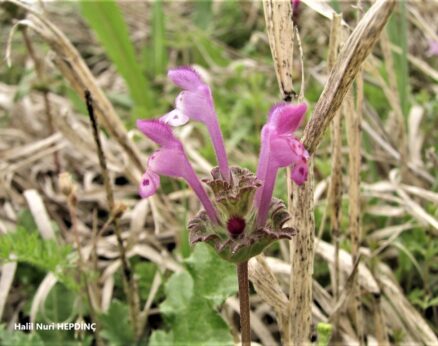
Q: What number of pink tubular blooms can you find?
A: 3